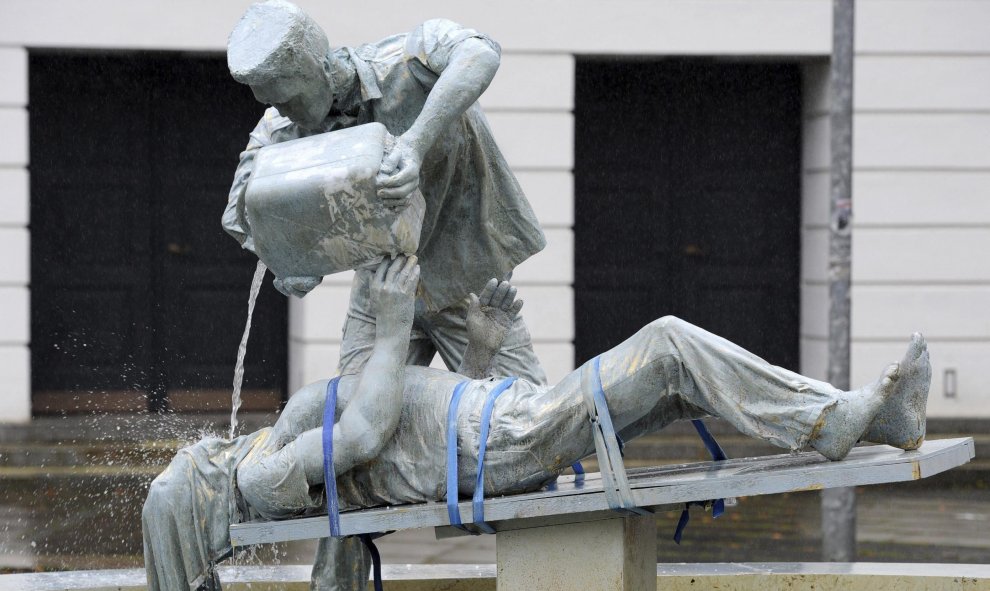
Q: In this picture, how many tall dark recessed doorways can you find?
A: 2